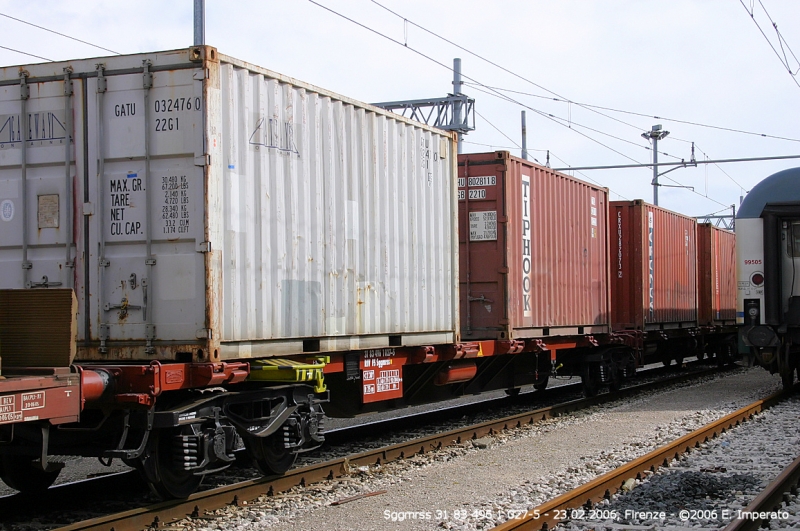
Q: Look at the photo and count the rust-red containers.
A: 3